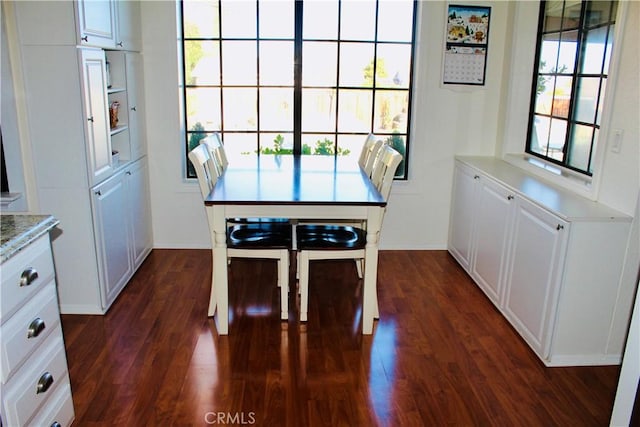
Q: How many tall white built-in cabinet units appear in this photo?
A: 1